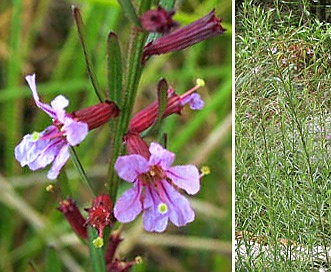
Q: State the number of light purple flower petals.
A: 13